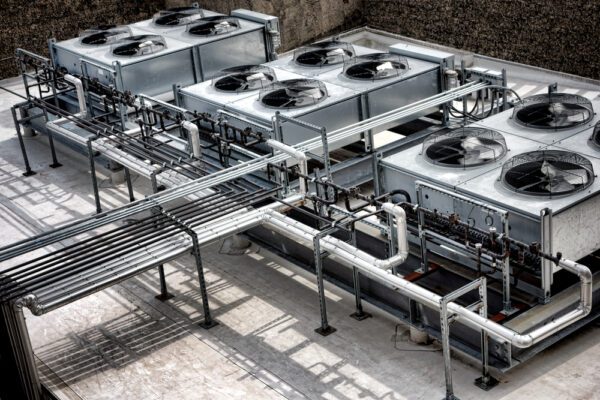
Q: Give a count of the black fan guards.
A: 12